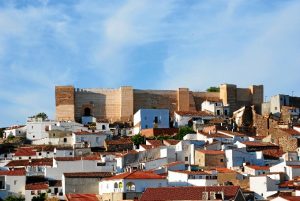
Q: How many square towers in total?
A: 5